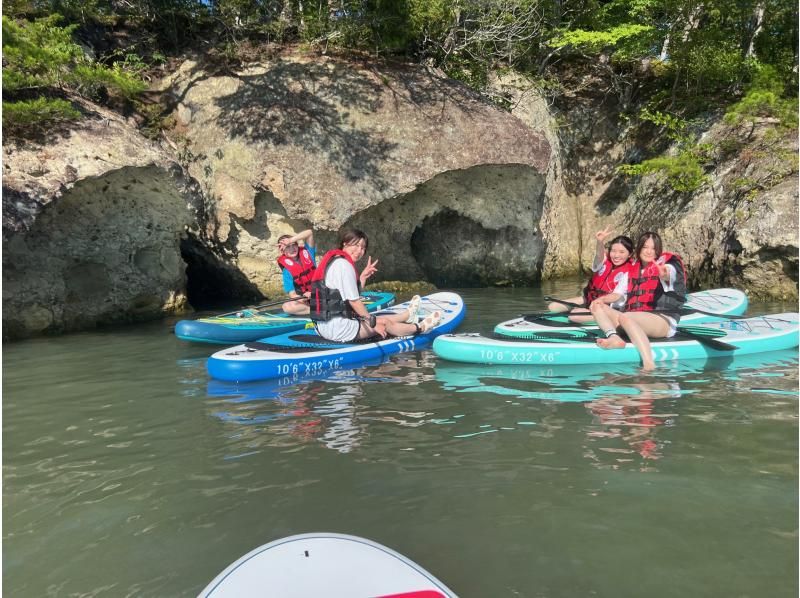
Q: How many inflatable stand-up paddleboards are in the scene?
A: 5